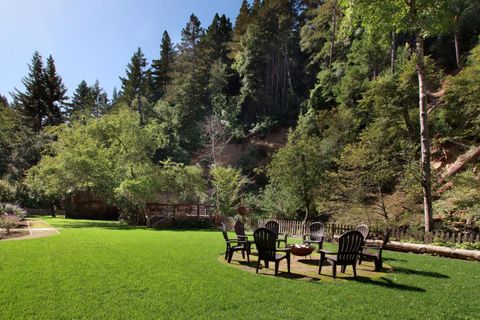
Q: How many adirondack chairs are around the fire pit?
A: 8